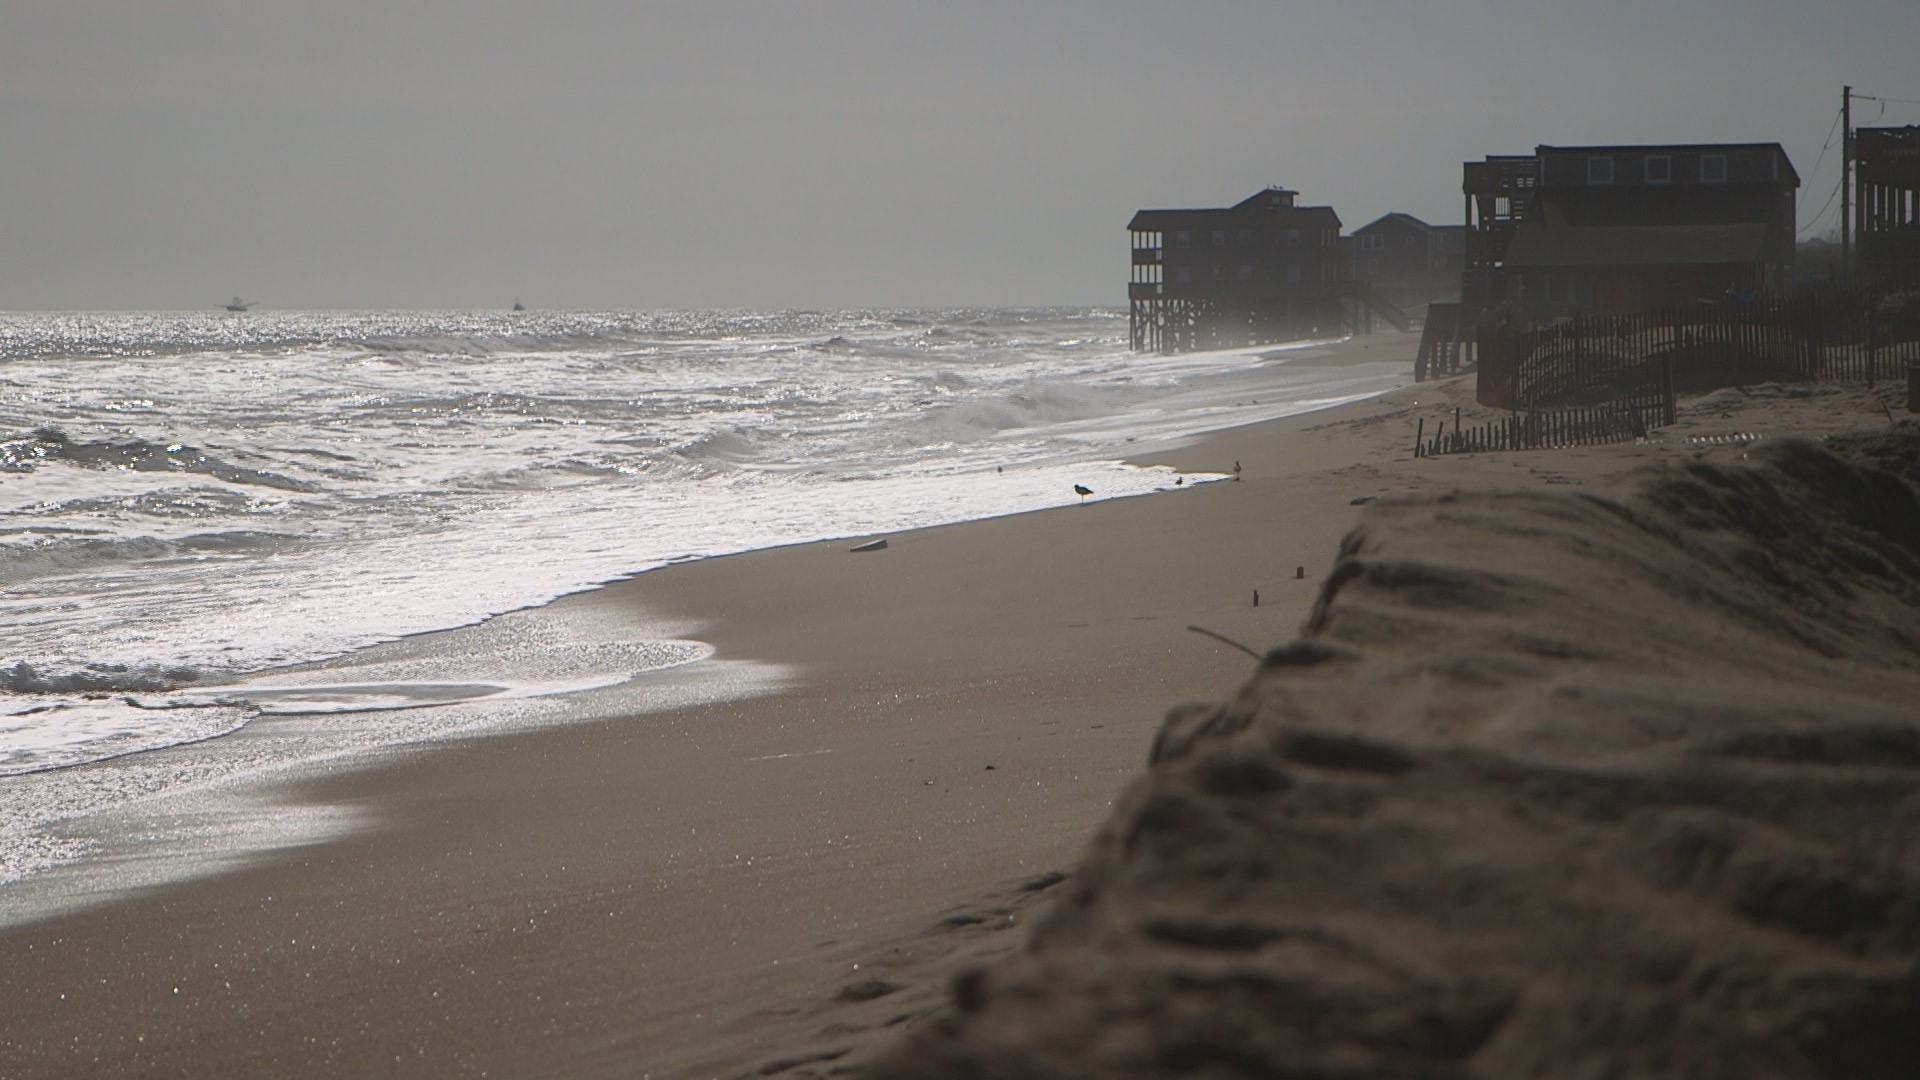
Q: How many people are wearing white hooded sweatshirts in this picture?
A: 0